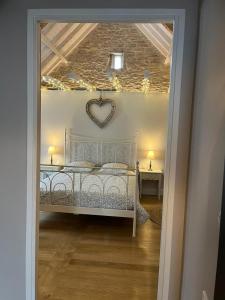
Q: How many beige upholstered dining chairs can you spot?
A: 0